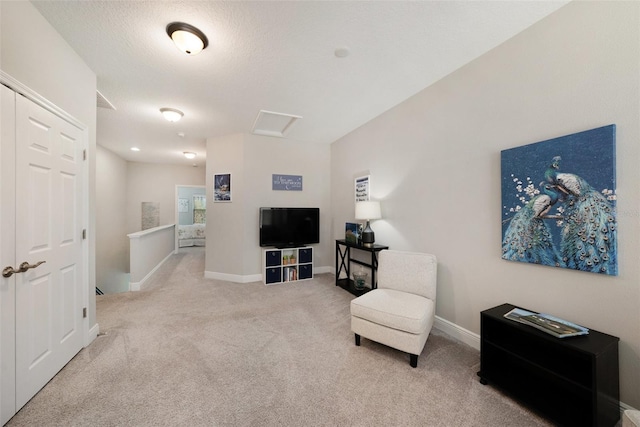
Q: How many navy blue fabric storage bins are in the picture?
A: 4